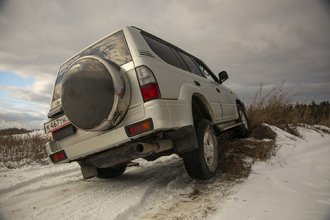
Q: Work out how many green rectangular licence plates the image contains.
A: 0